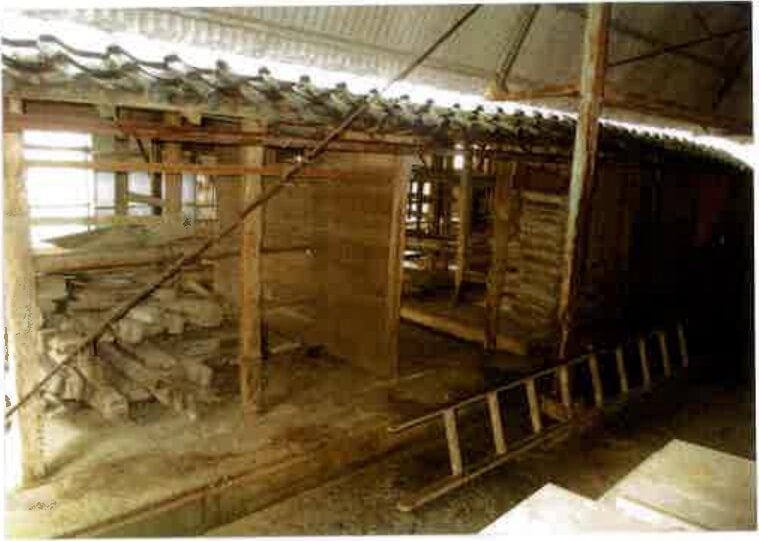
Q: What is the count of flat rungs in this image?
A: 9